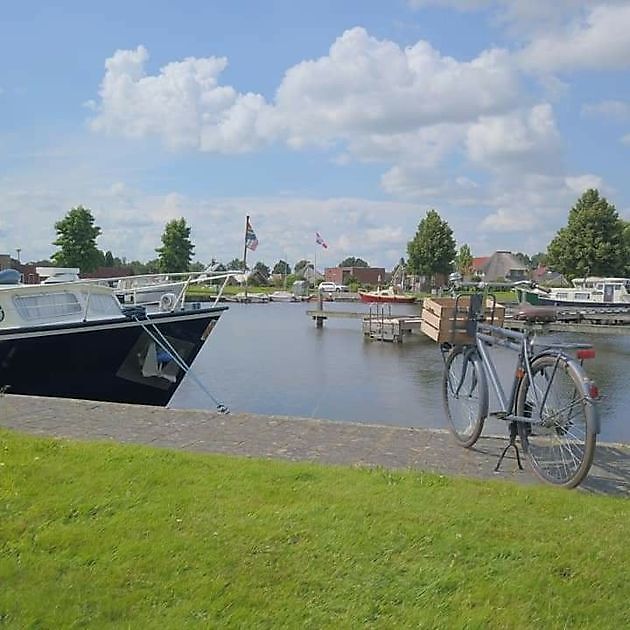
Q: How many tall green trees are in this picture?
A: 4